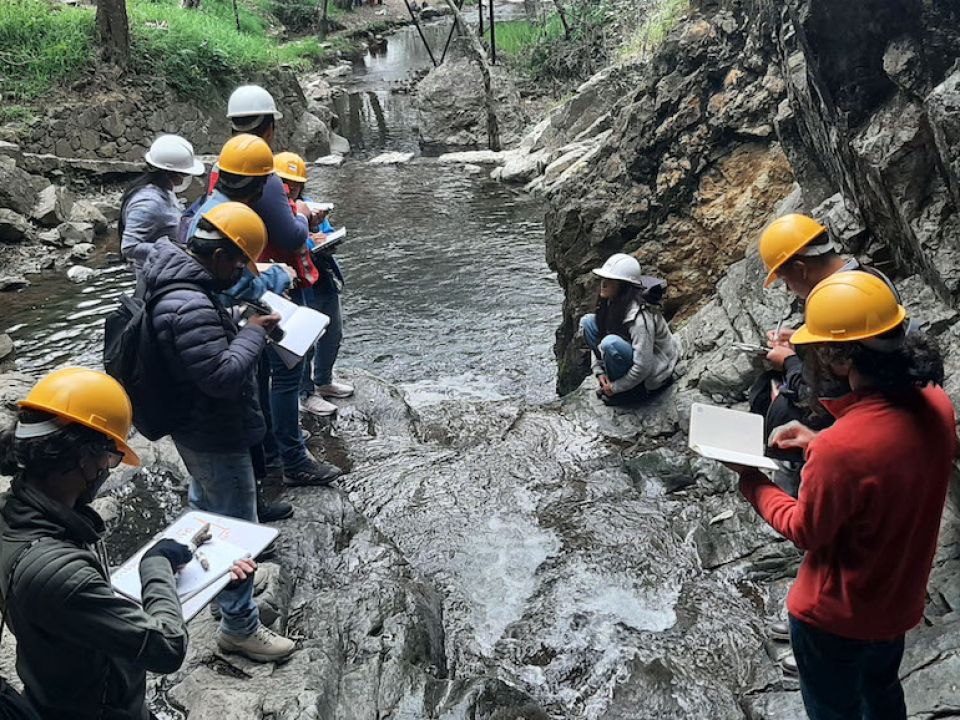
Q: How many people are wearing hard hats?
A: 9